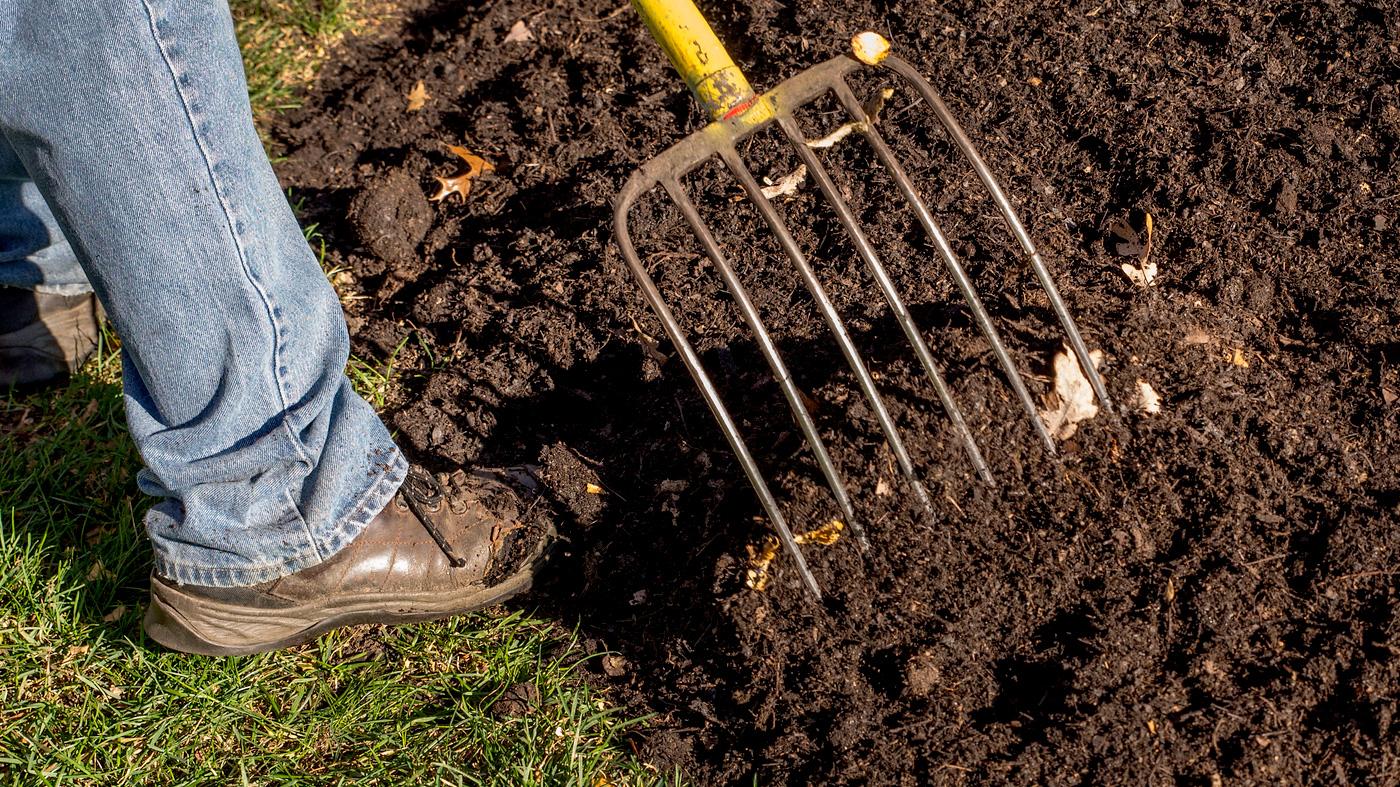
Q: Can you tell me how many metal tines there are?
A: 6